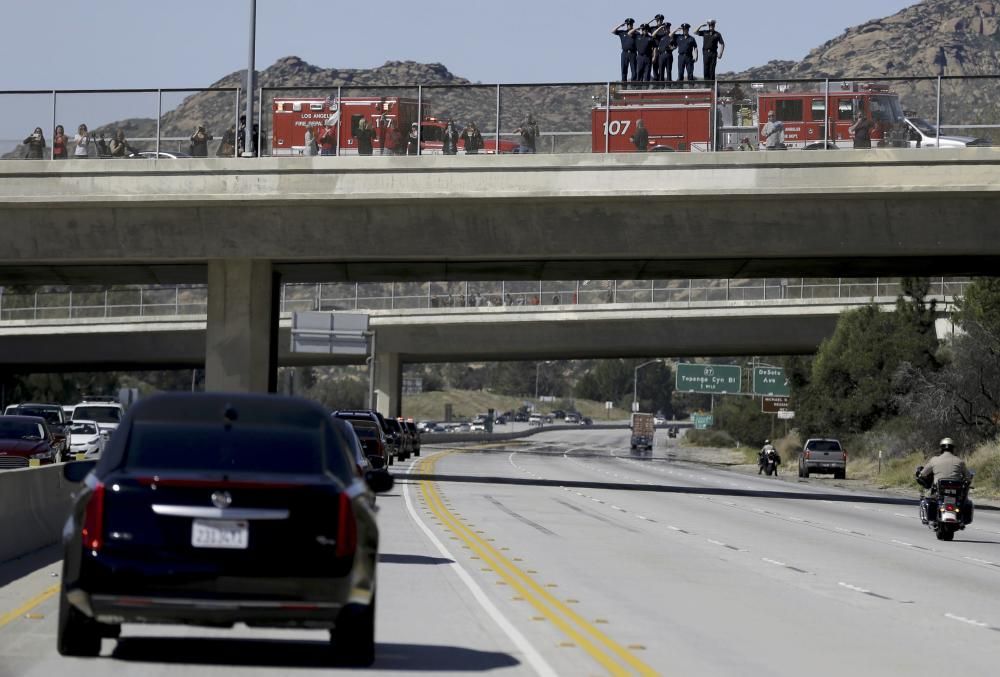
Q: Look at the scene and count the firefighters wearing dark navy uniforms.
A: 6